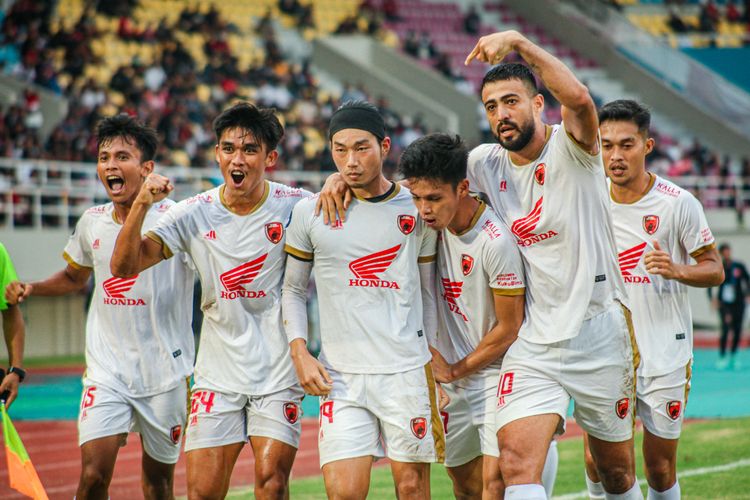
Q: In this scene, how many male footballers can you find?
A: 6